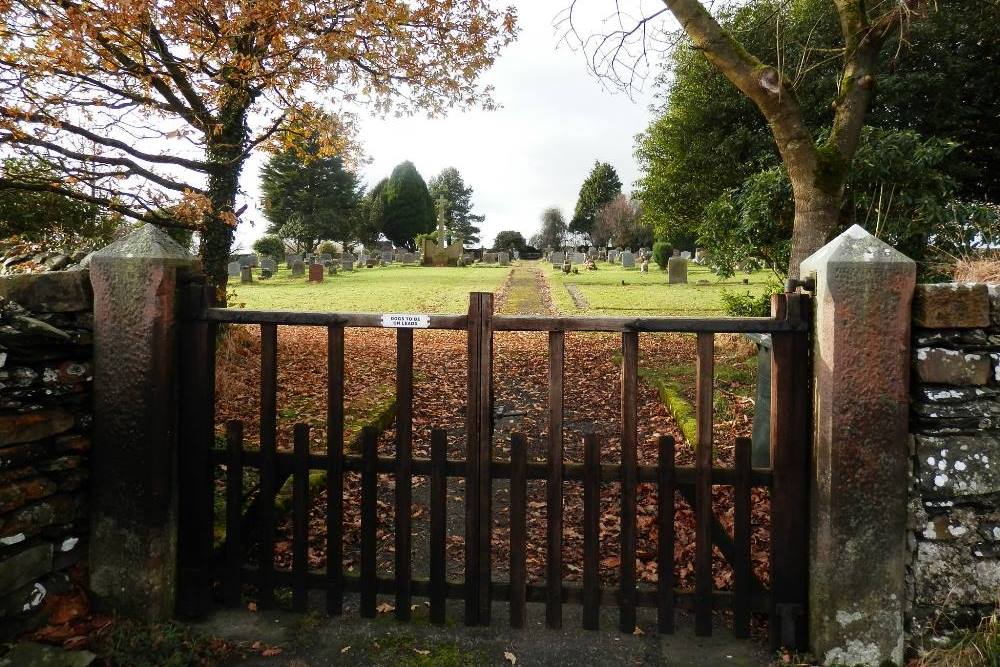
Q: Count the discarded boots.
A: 0